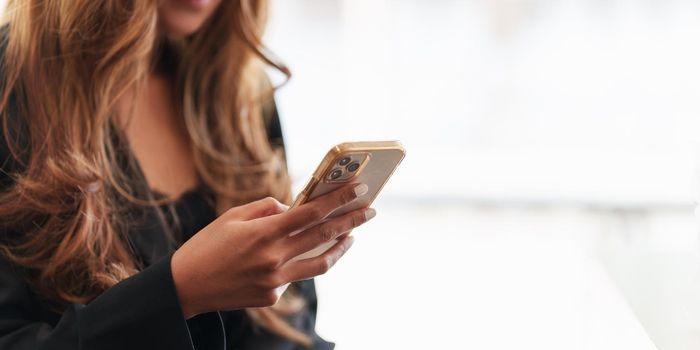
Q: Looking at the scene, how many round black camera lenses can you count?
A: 3